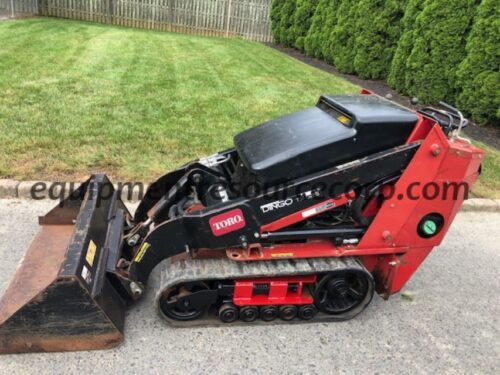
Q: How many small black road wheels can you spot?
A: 5